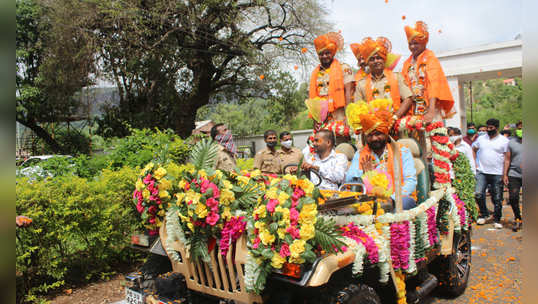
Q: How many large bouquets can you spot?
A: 3